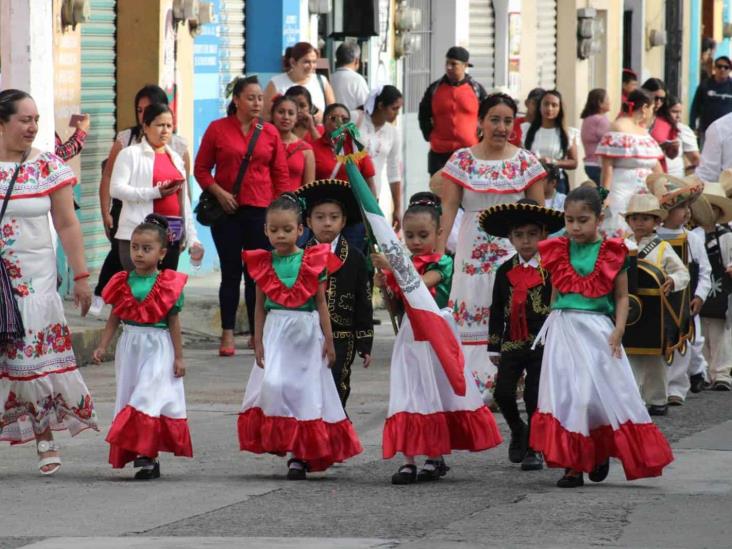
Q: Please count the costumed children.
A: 9